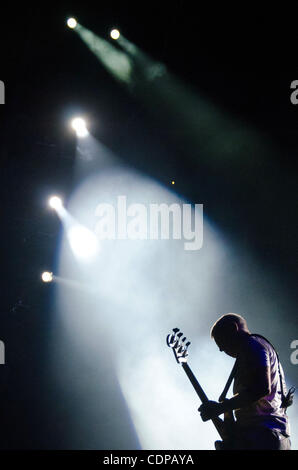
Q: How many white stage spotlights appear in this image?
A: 5